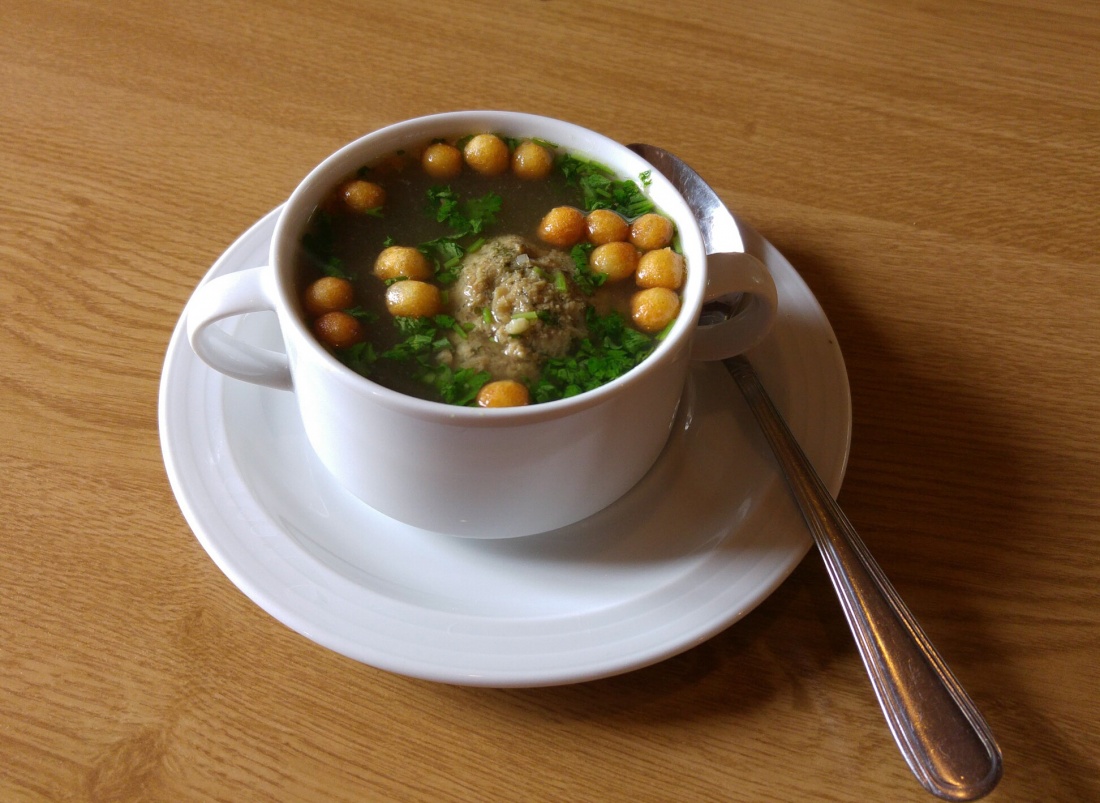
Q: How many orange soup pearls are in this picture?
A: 15